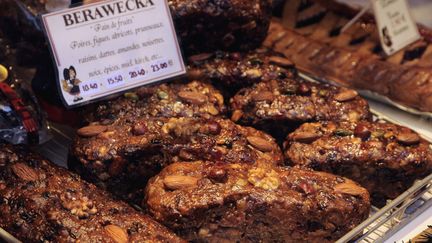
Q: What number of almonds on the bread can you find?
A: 13